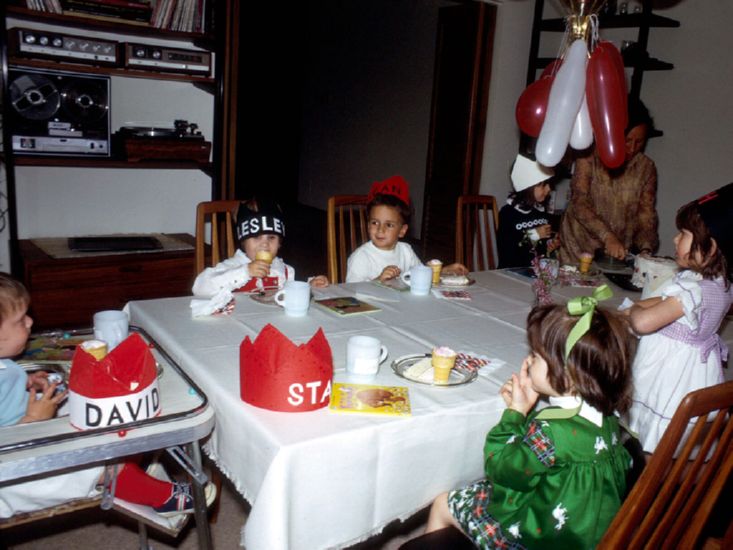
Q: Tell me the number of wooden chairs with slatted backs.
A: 4